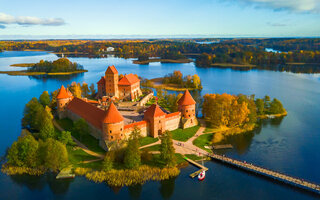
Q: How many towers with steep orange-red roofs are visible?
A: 5